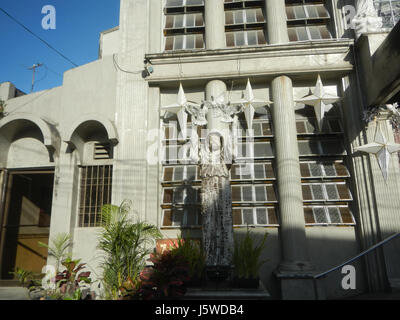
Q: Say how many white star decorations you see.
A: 4